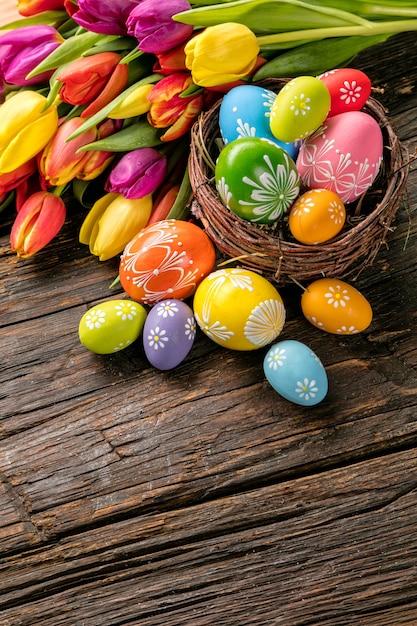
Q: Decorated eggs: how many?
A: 12